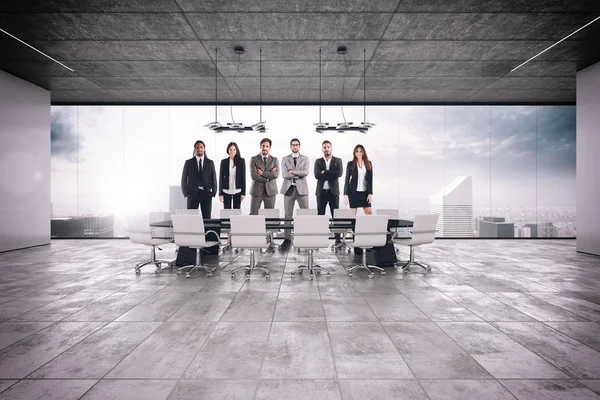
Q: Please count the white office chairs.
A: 12